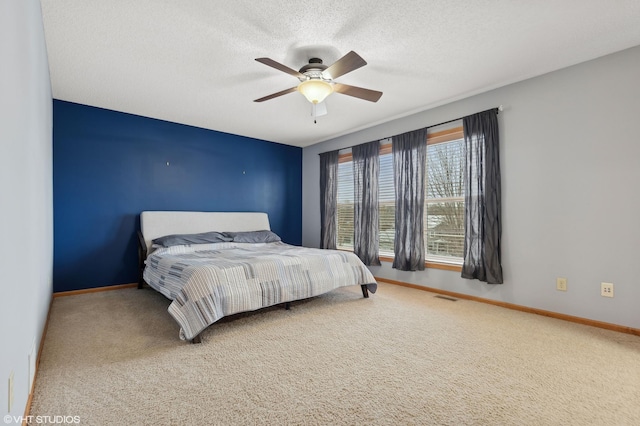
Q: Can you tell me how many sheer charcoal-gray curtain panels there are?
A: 4